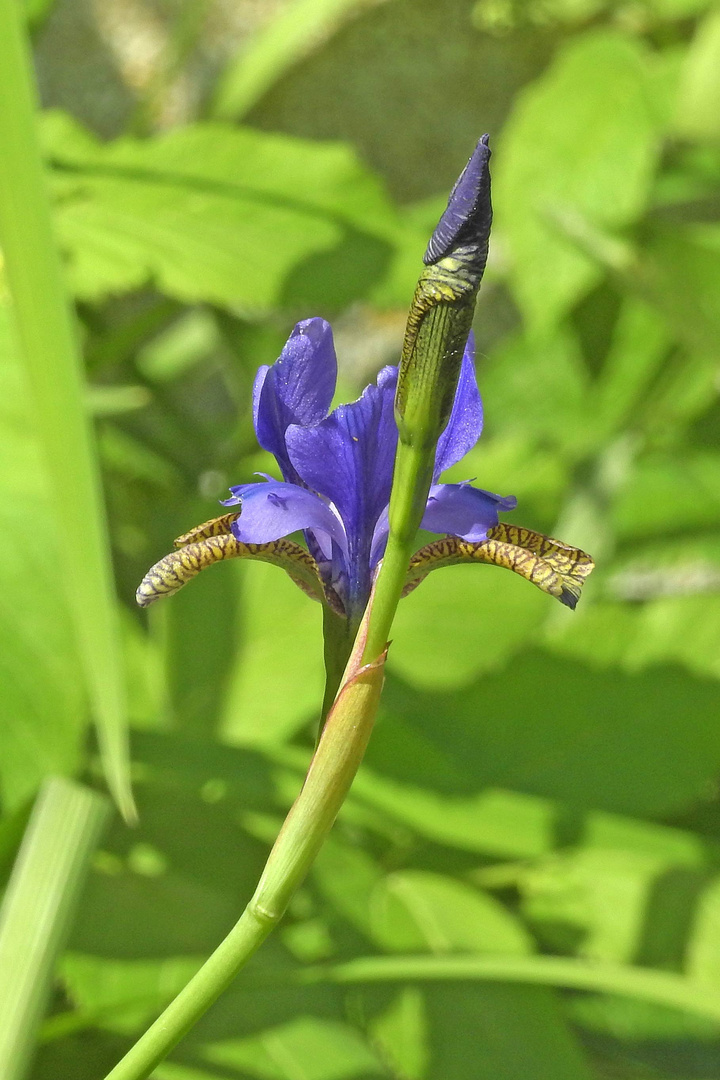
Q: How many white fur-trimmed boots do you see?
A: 0